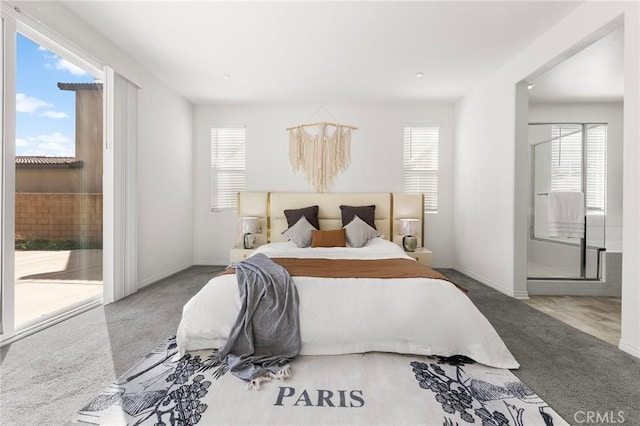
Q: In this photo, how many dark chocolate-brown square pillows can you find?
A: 2